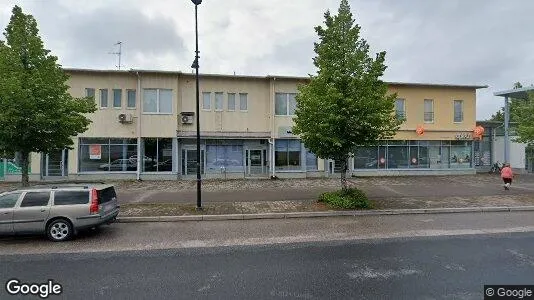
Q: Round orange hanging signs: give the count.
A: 2